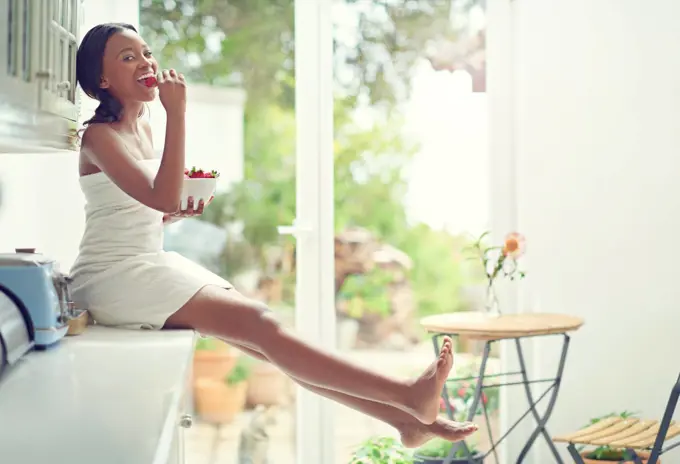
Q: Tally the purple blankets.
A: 0